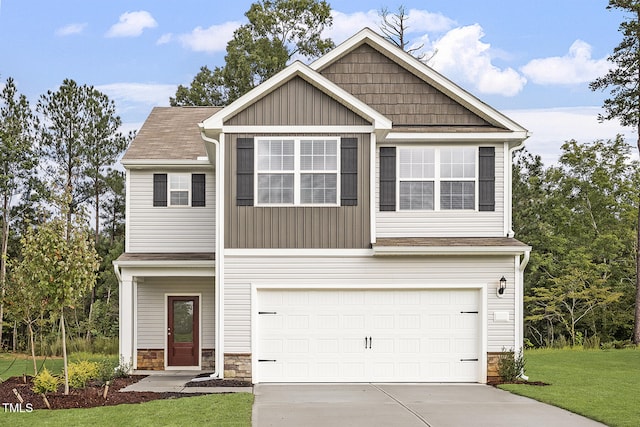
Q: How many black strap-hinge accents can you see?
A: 4